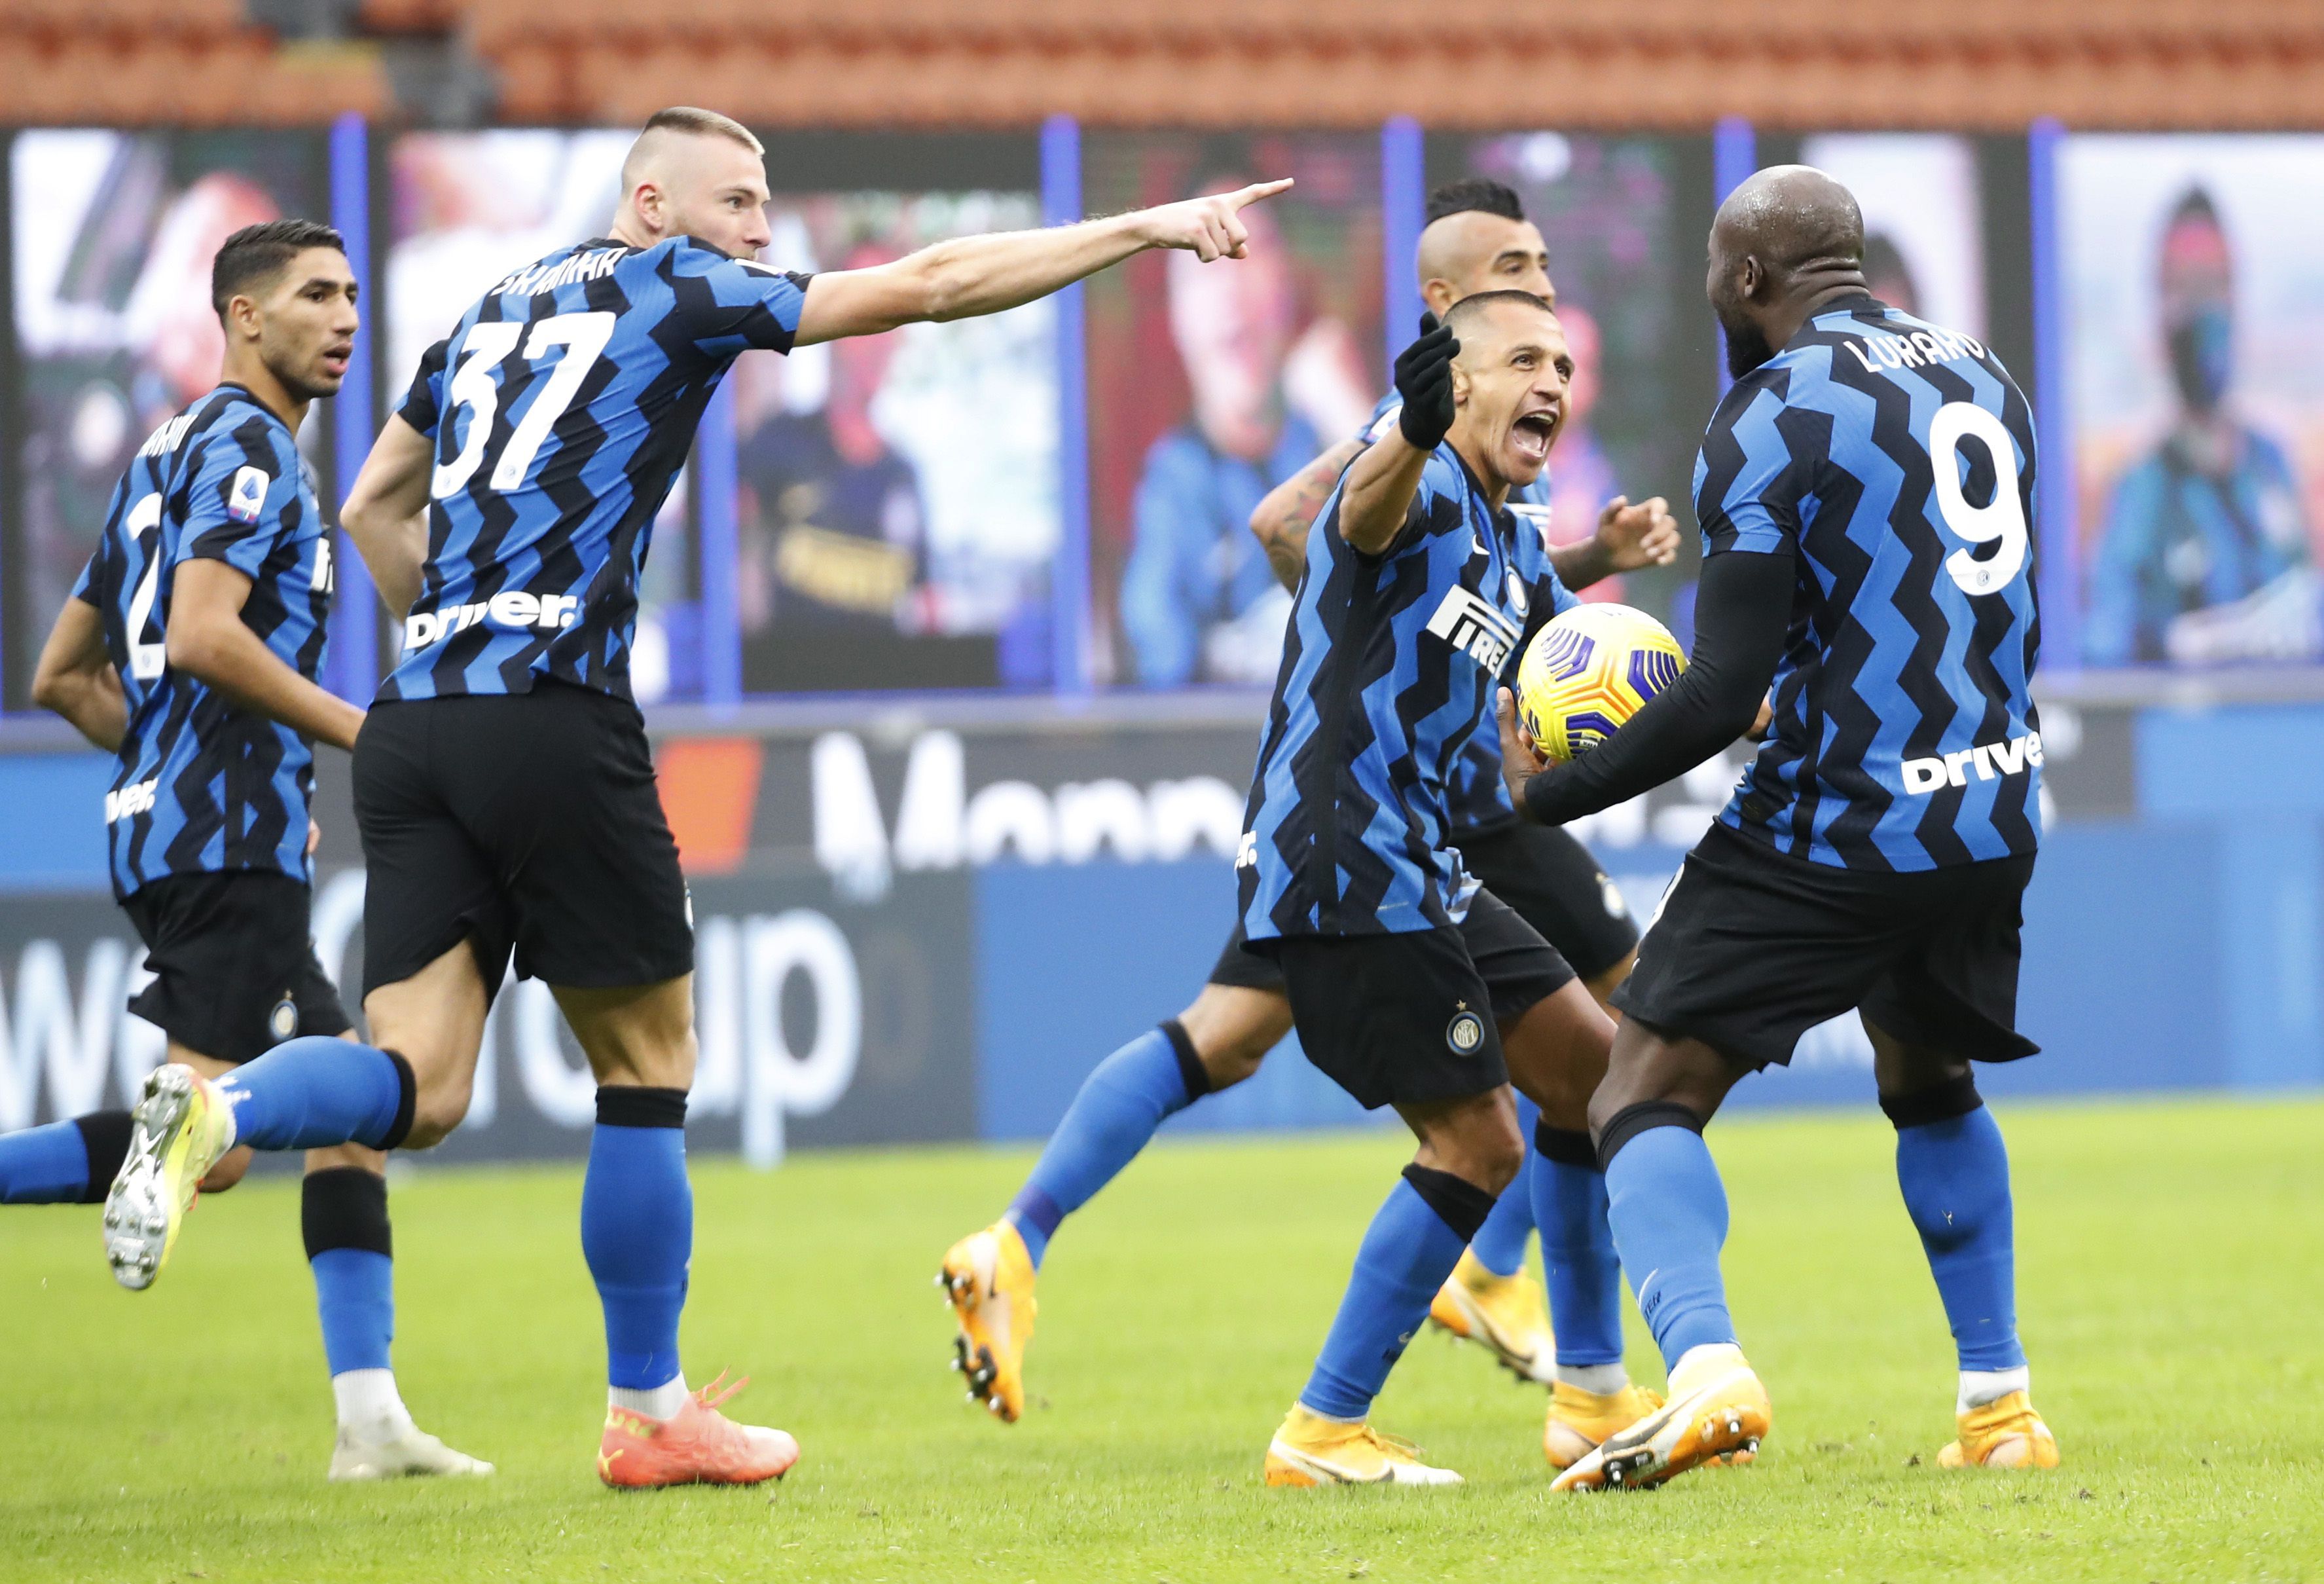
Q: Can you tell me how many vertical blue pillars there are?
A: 6